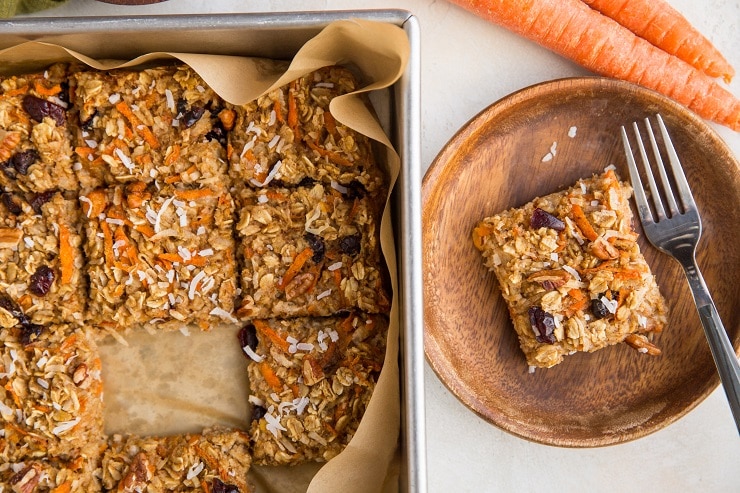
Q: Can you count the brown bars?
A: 11